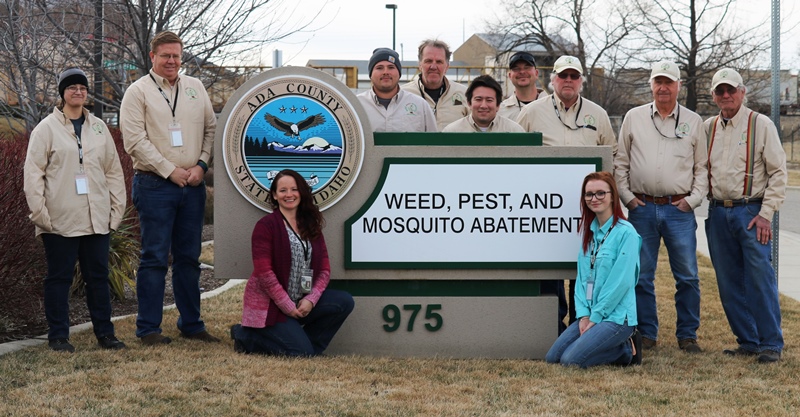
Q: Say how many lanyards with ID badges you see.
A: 4